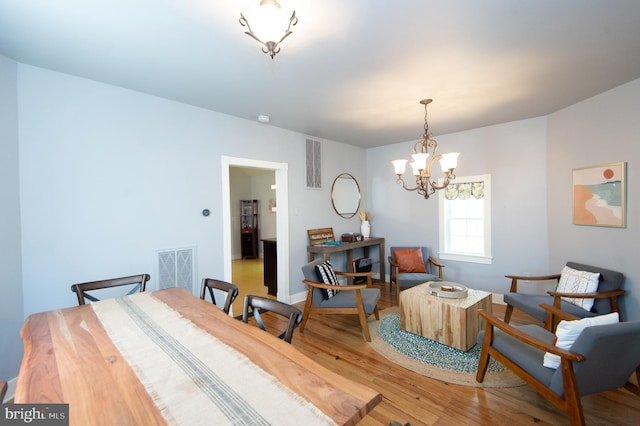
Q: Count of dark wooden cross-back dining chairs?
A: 3